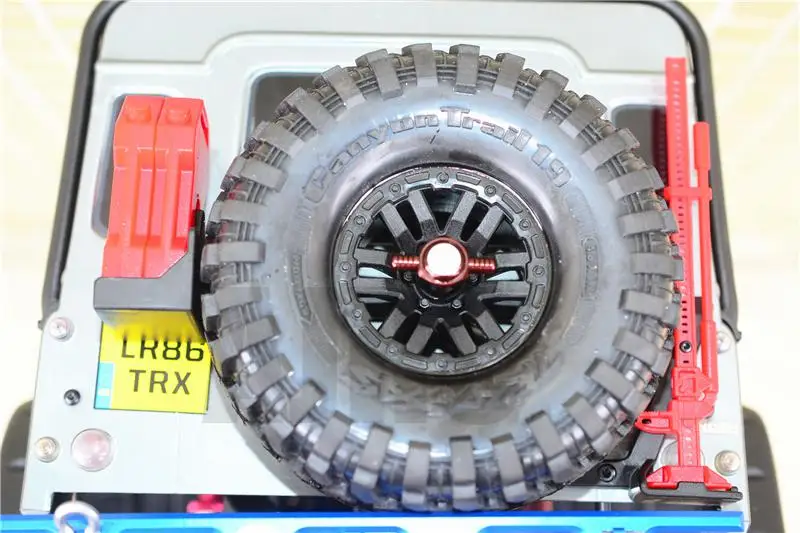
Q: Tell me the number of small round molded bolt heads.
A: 12